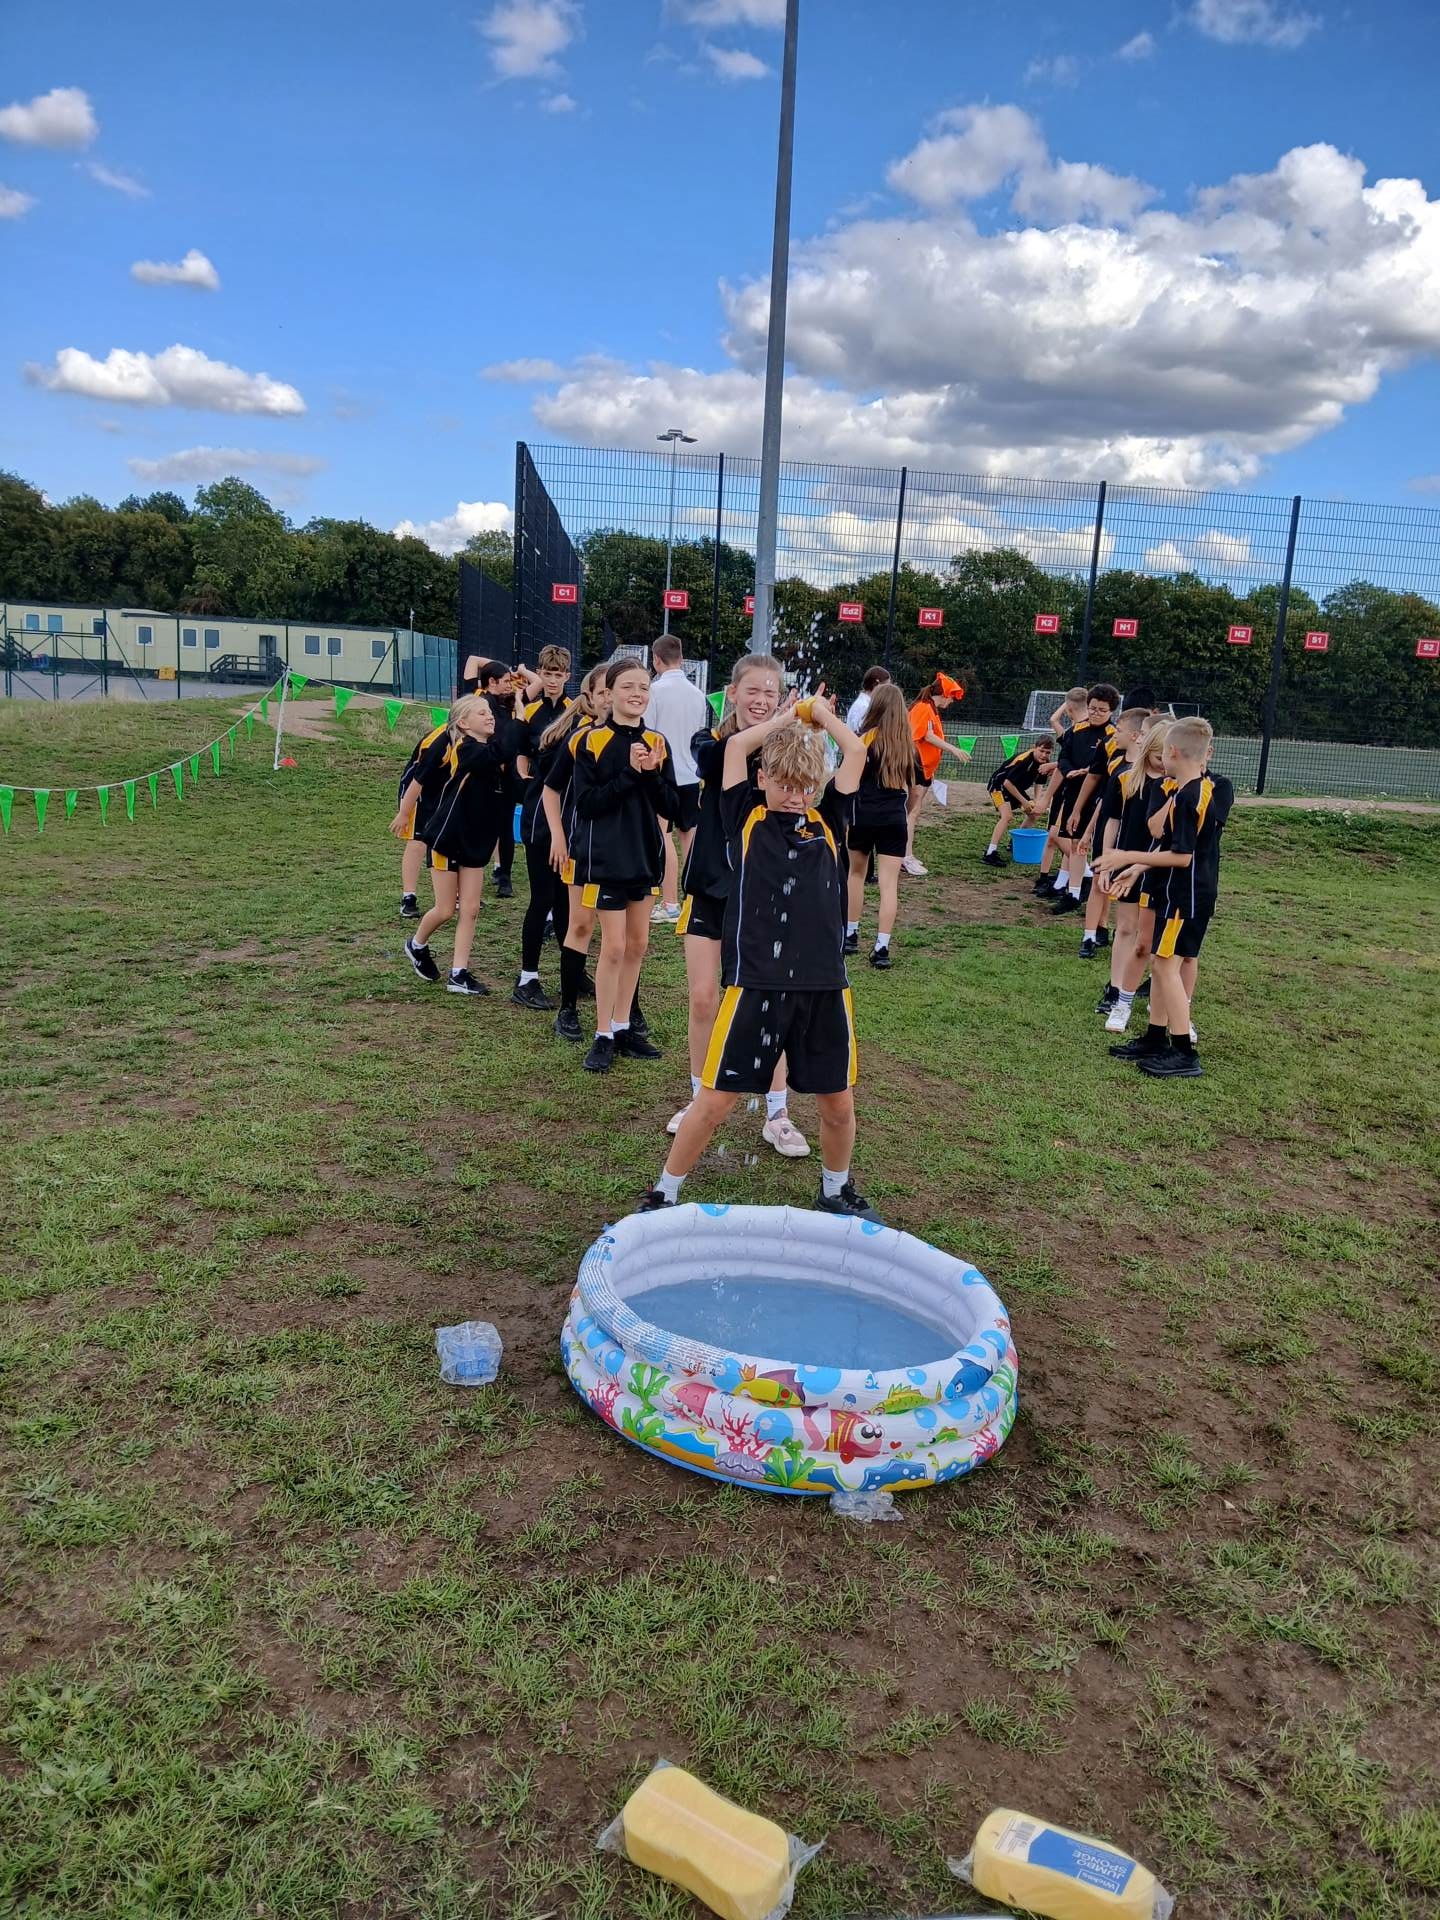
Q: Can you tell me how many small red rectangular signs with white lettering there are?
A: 10